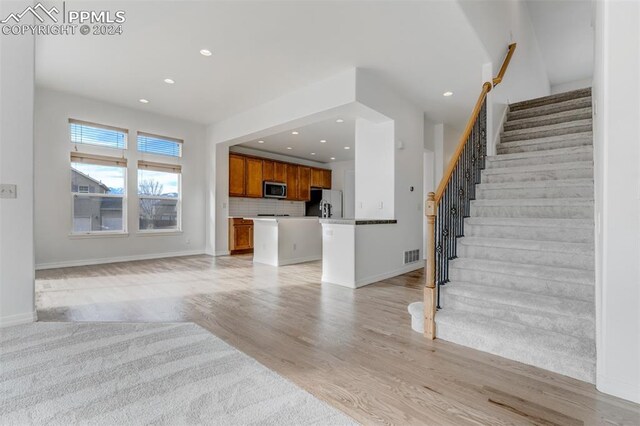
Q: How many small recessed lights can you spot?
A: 12